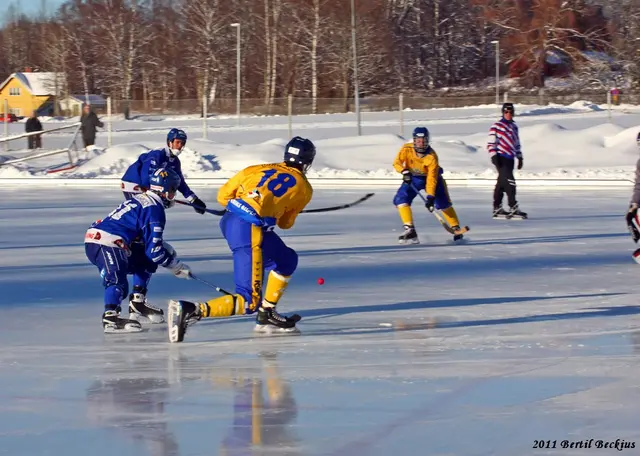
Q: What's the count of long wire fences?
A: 1